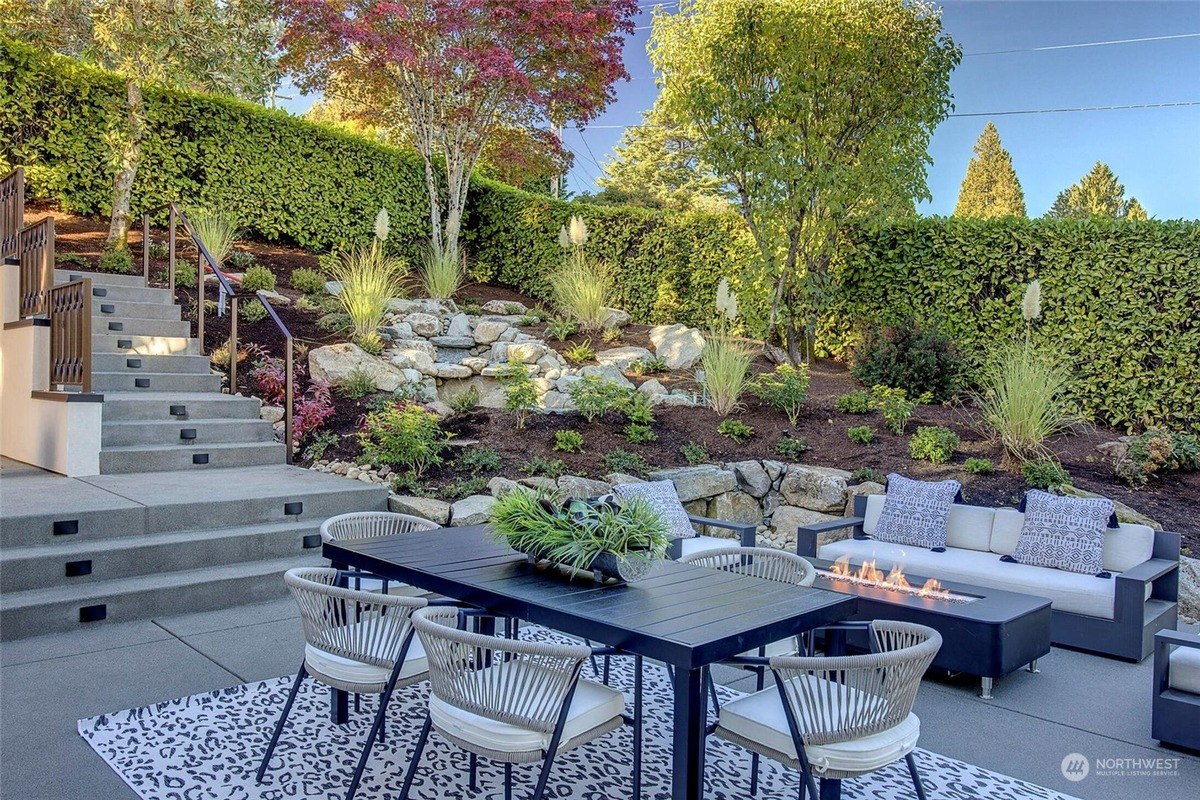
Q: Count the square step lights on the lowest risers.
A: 5